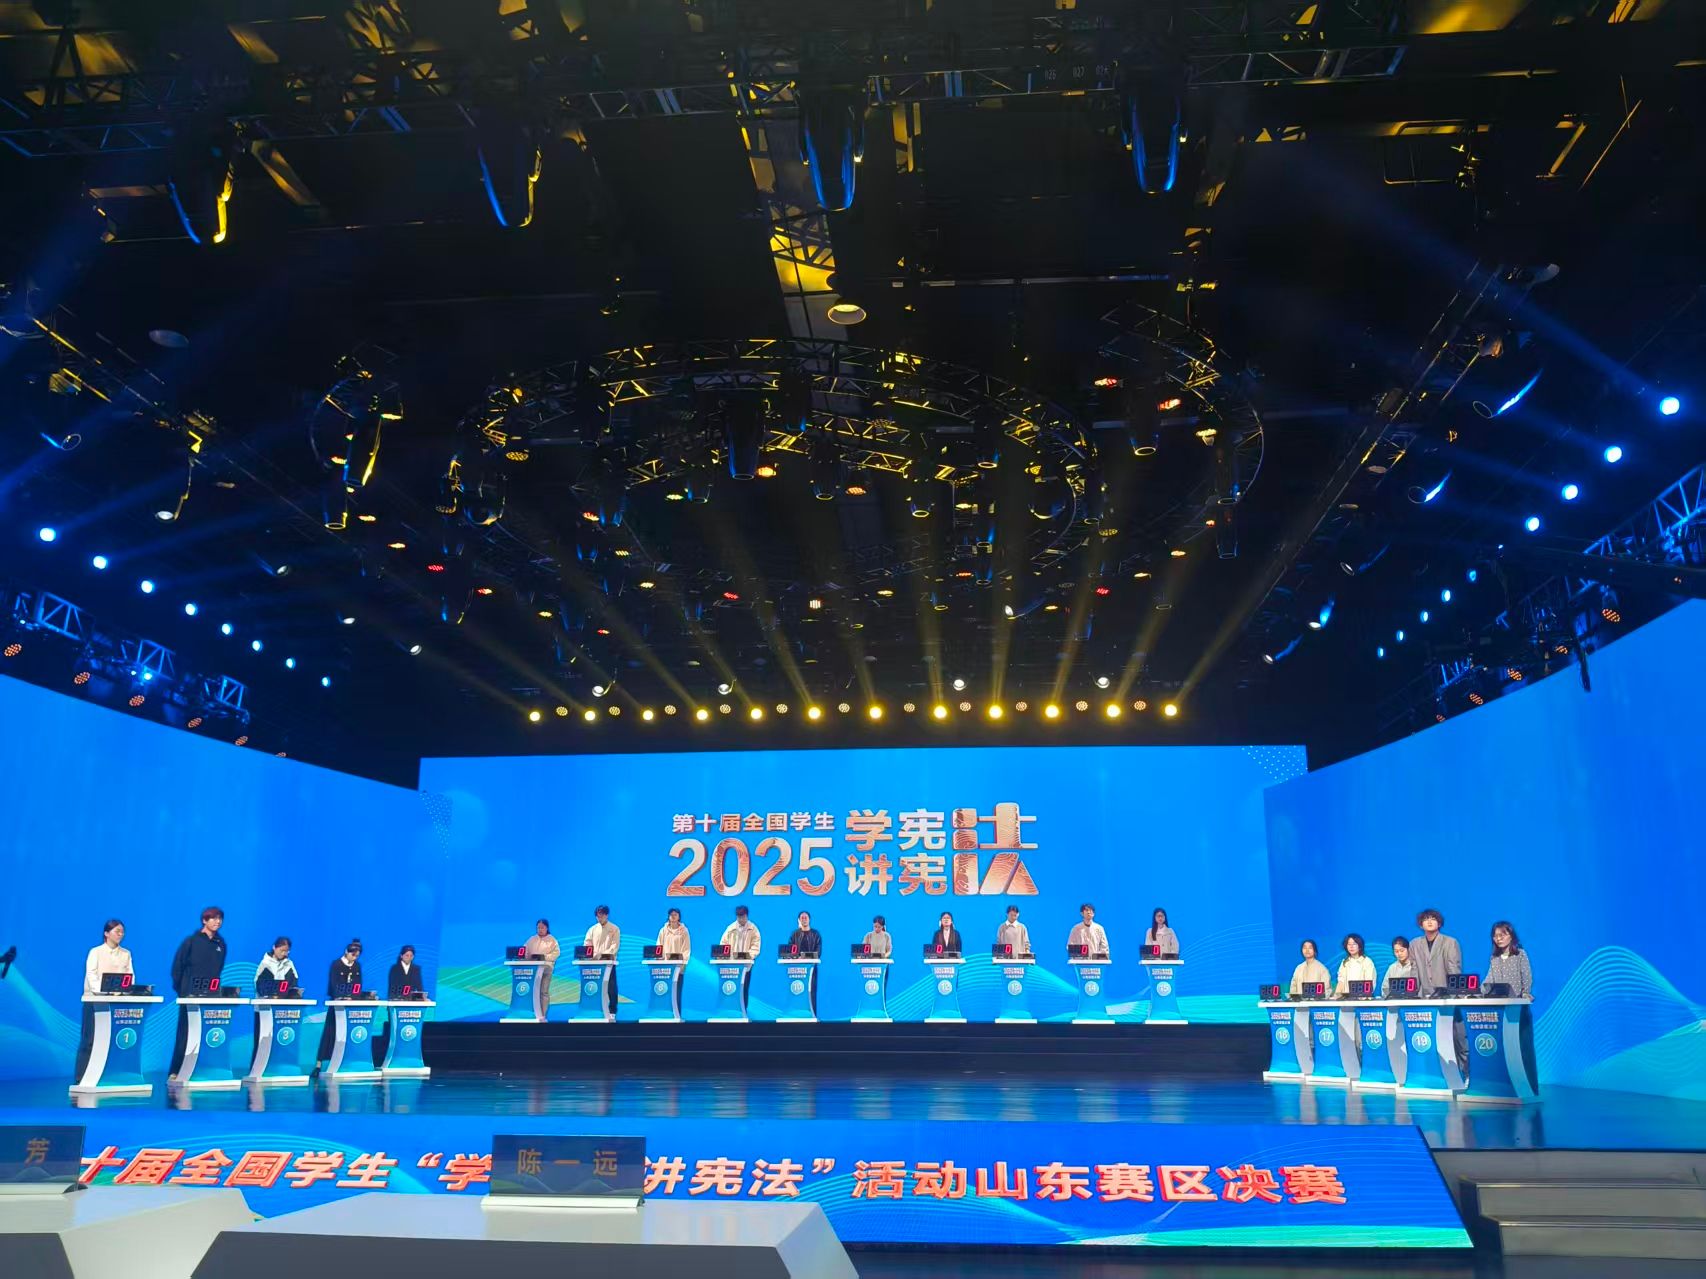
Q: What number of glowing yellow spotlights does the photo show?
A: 12